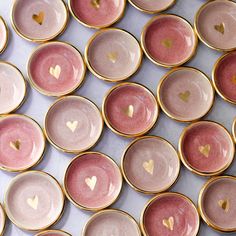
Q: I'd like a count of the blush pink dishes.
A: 11